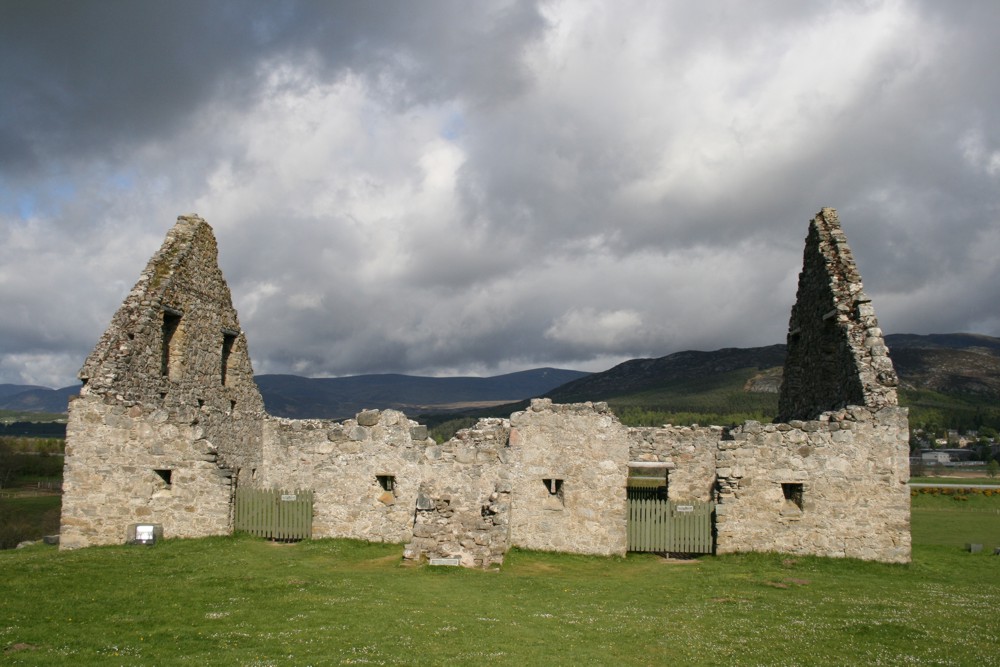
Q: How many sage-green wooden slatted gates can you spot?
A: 2